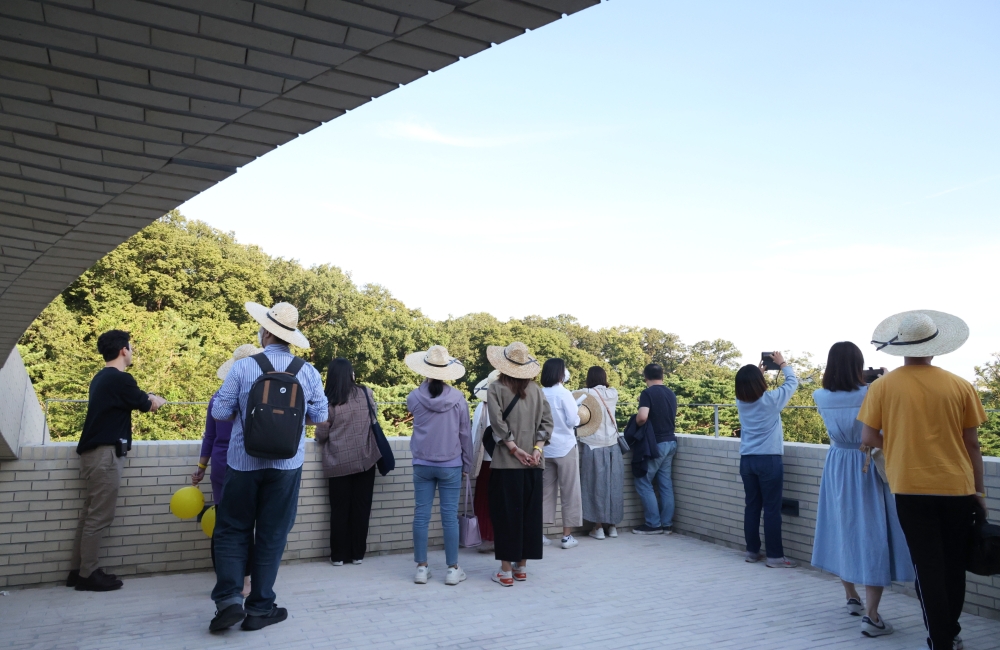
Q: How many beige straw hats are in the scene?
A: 7